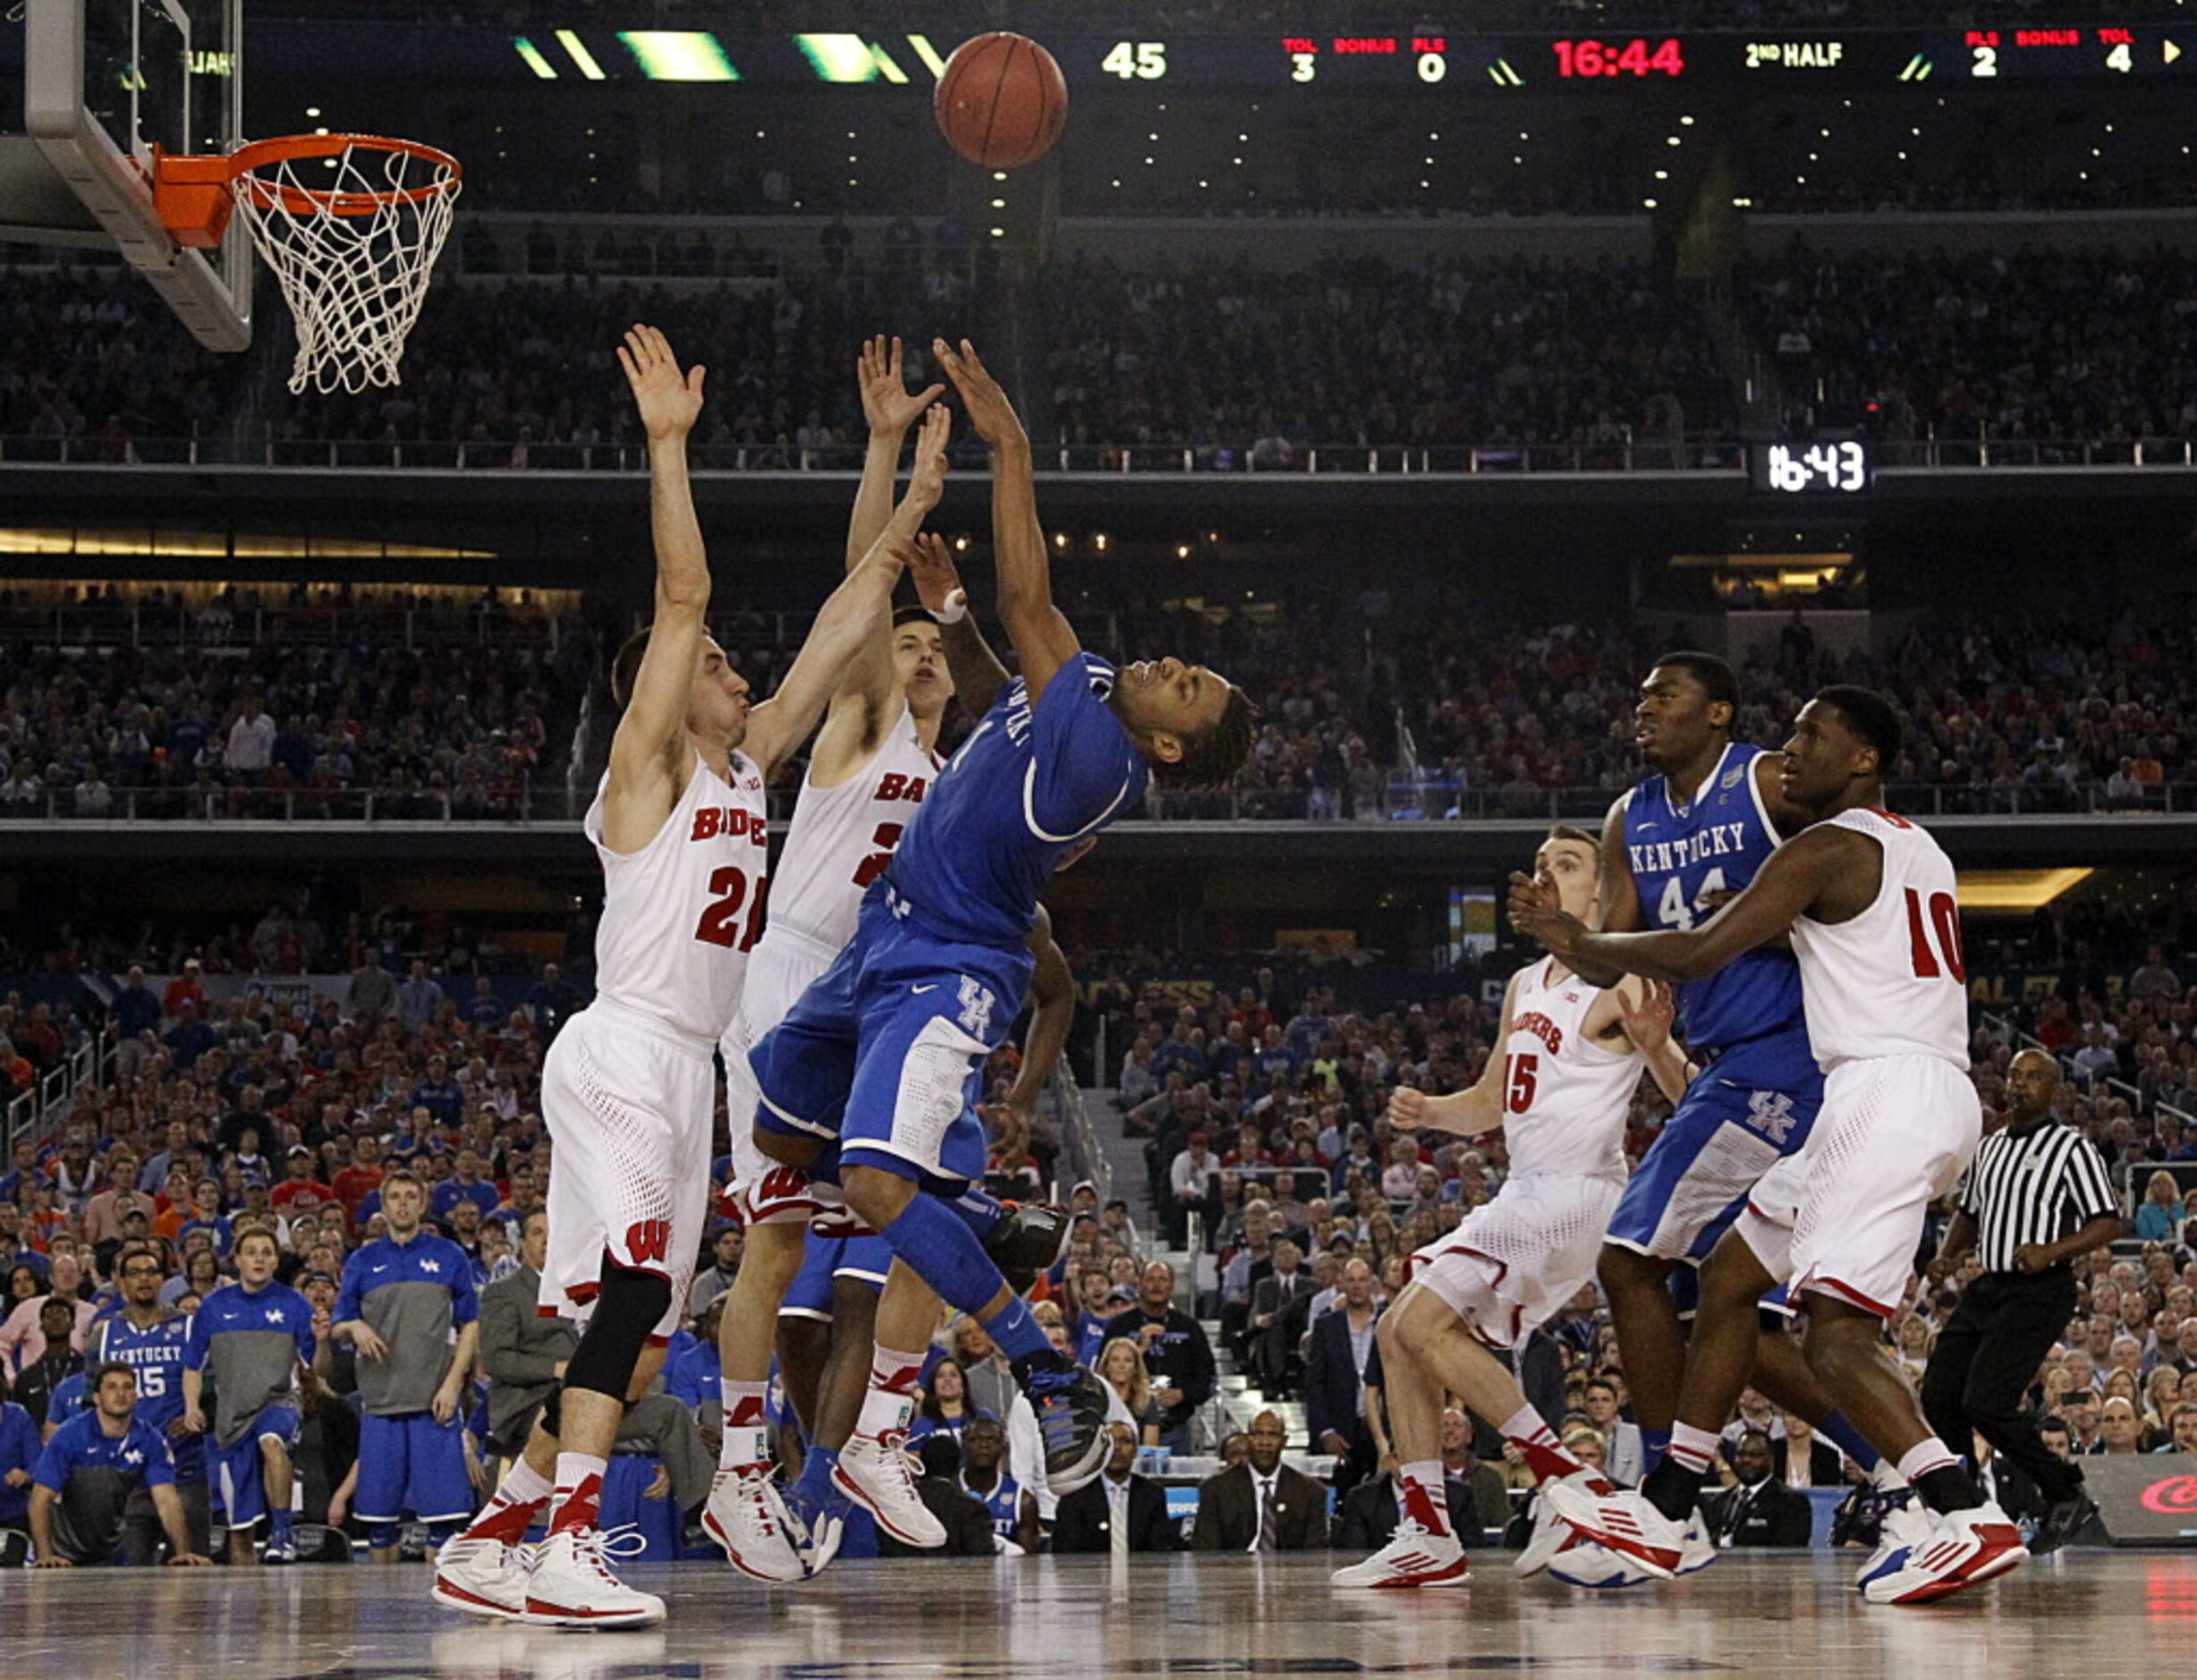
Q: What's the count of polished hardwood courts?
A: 1